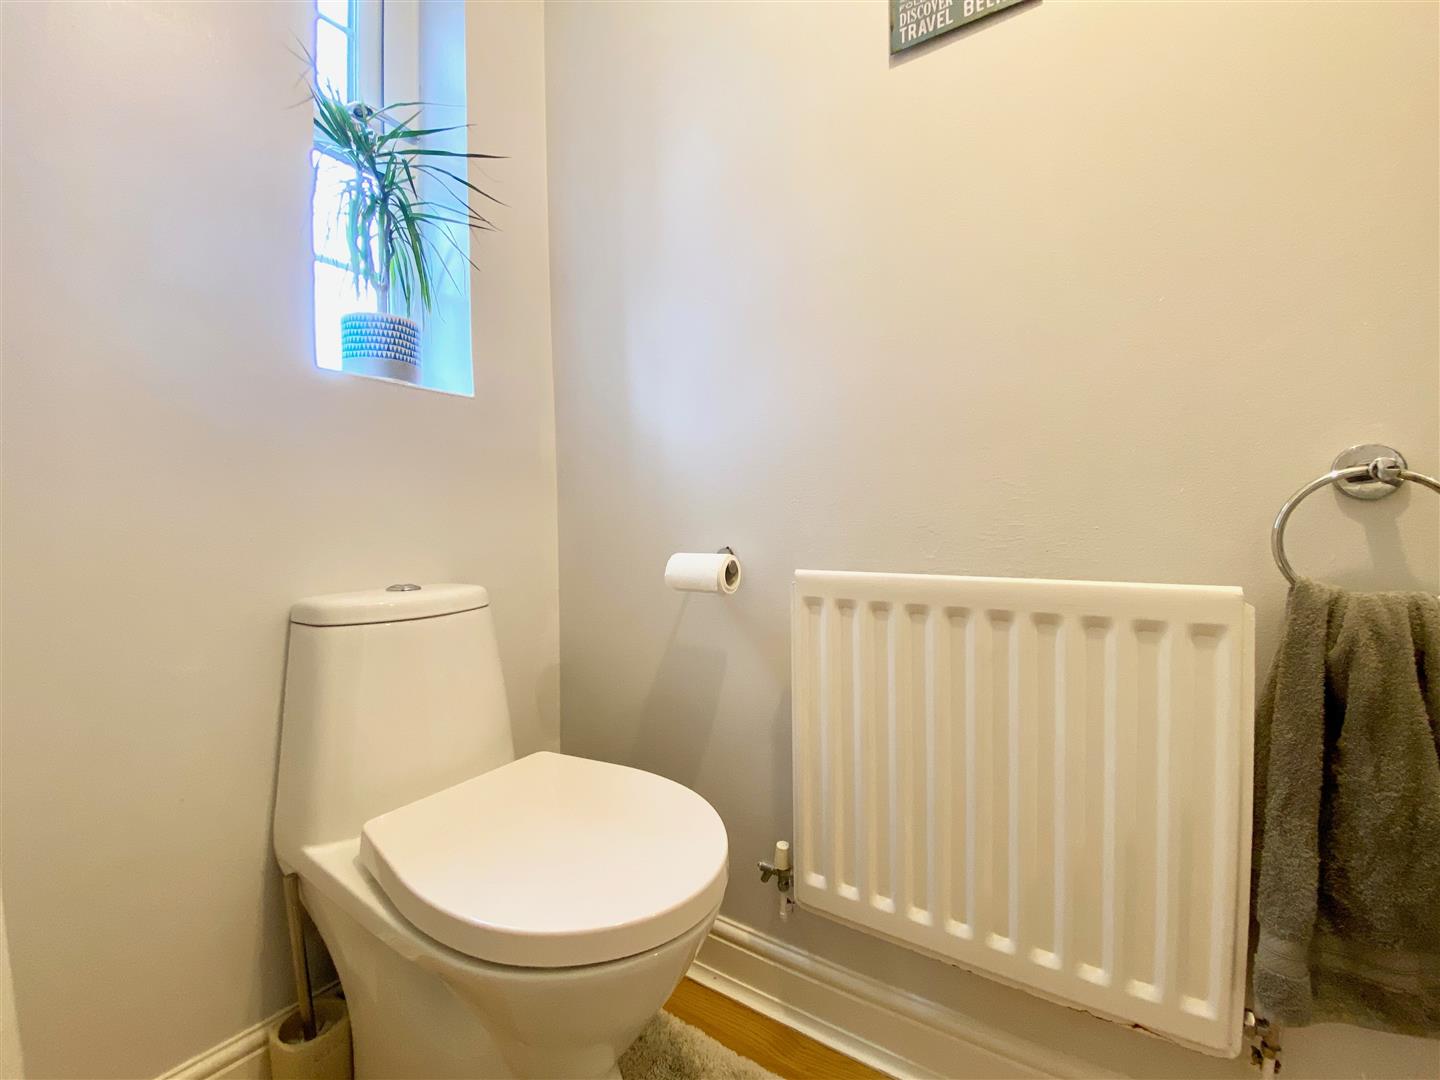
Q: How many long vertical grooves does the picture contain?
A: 10